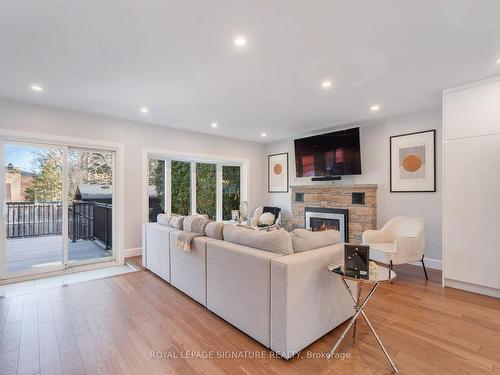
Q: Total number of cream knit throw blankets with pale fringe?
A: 1